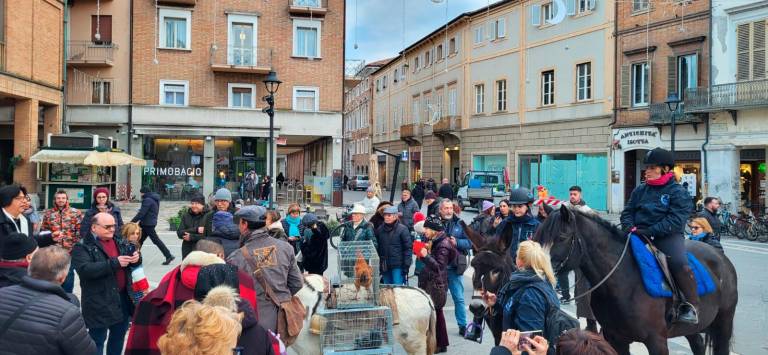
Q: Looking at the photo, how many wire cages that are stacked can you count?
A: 2